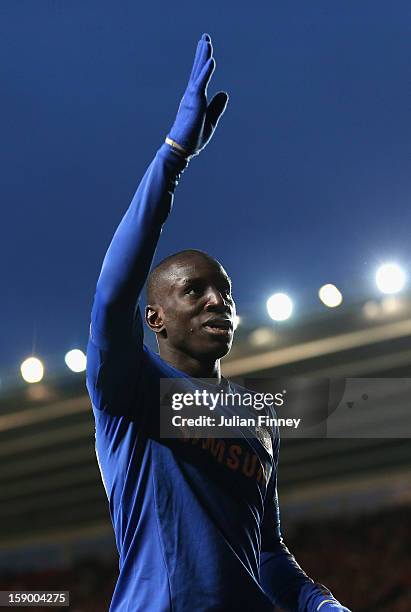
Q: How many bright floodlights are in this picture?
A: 5